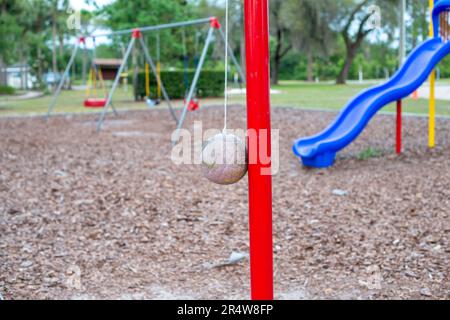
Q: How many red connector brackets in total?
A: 3